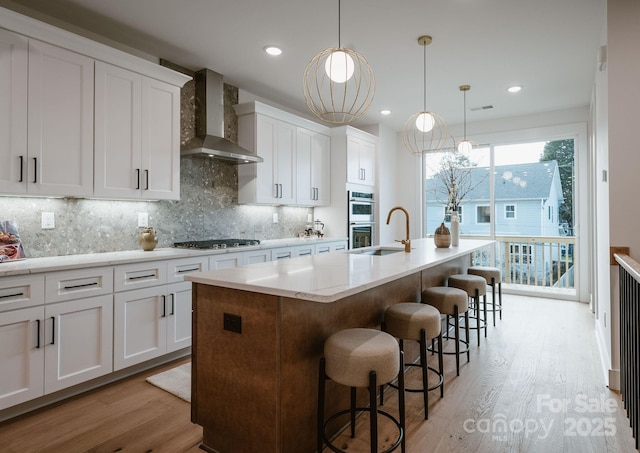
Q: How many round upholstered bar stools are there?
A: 5